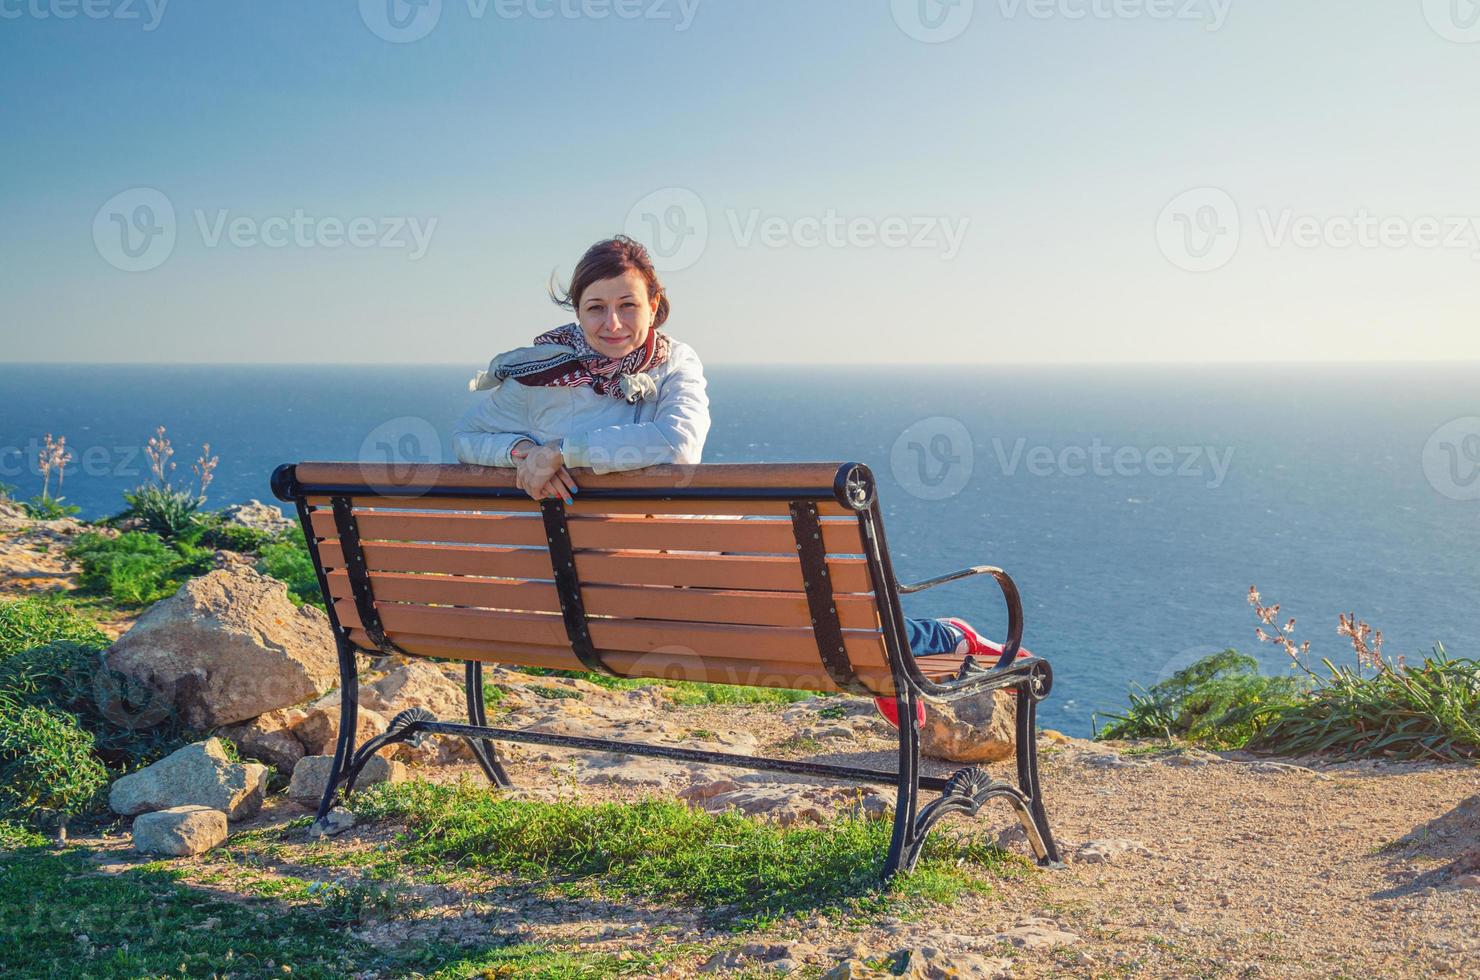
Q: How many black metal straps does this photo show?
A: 3